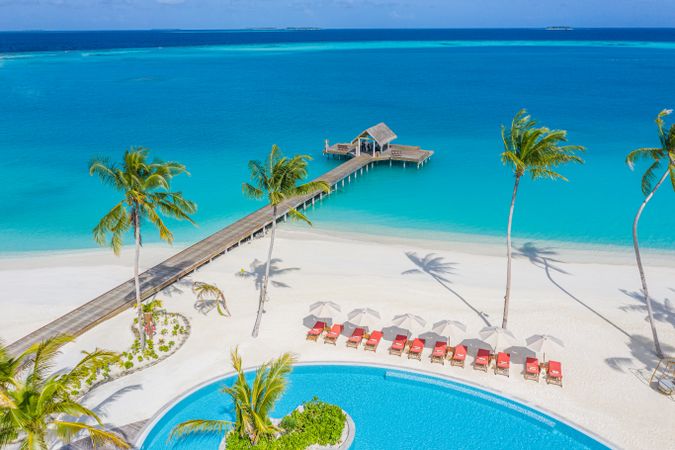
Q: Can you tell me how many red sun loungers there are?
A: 12